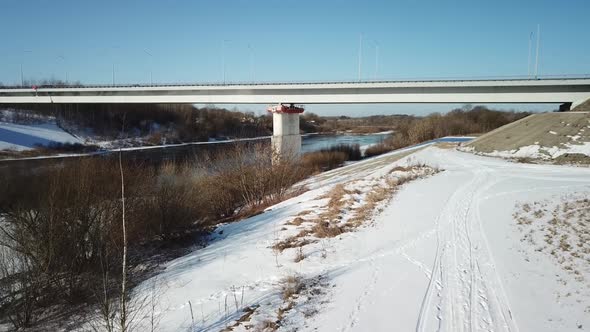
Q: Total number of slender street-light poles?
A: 10